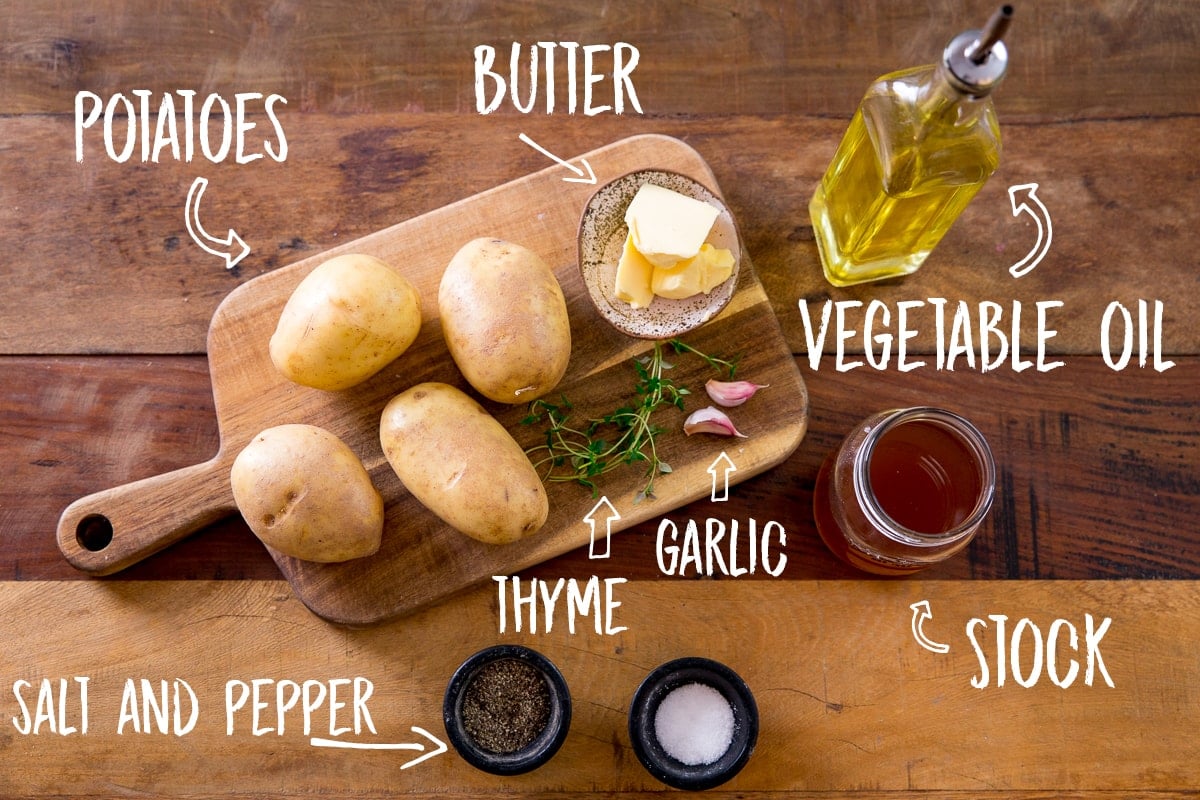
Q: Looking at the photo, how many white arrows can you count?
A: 7